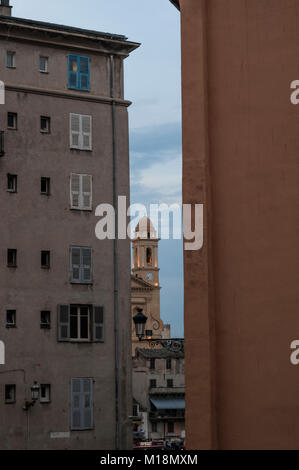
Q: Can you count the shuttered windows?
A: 6